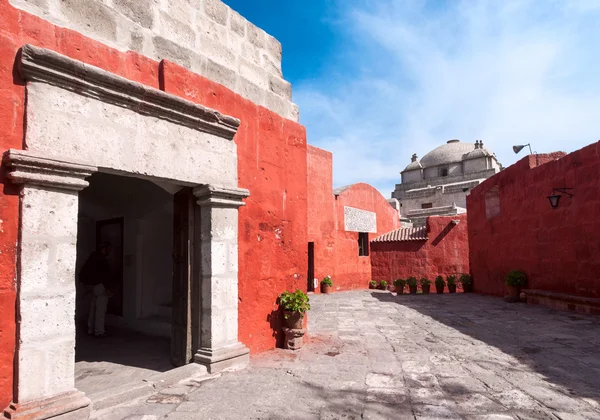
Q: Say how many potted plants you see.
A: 11